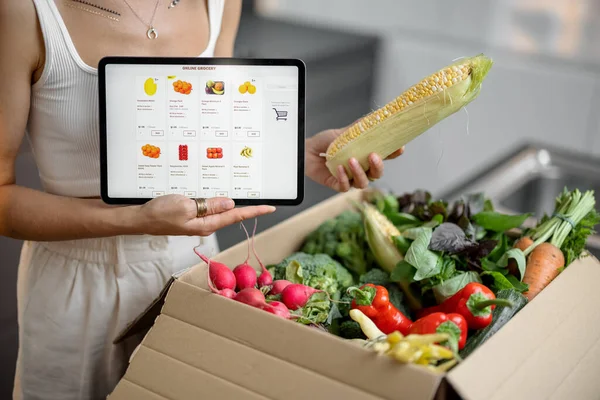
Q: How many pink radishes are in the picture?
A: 8